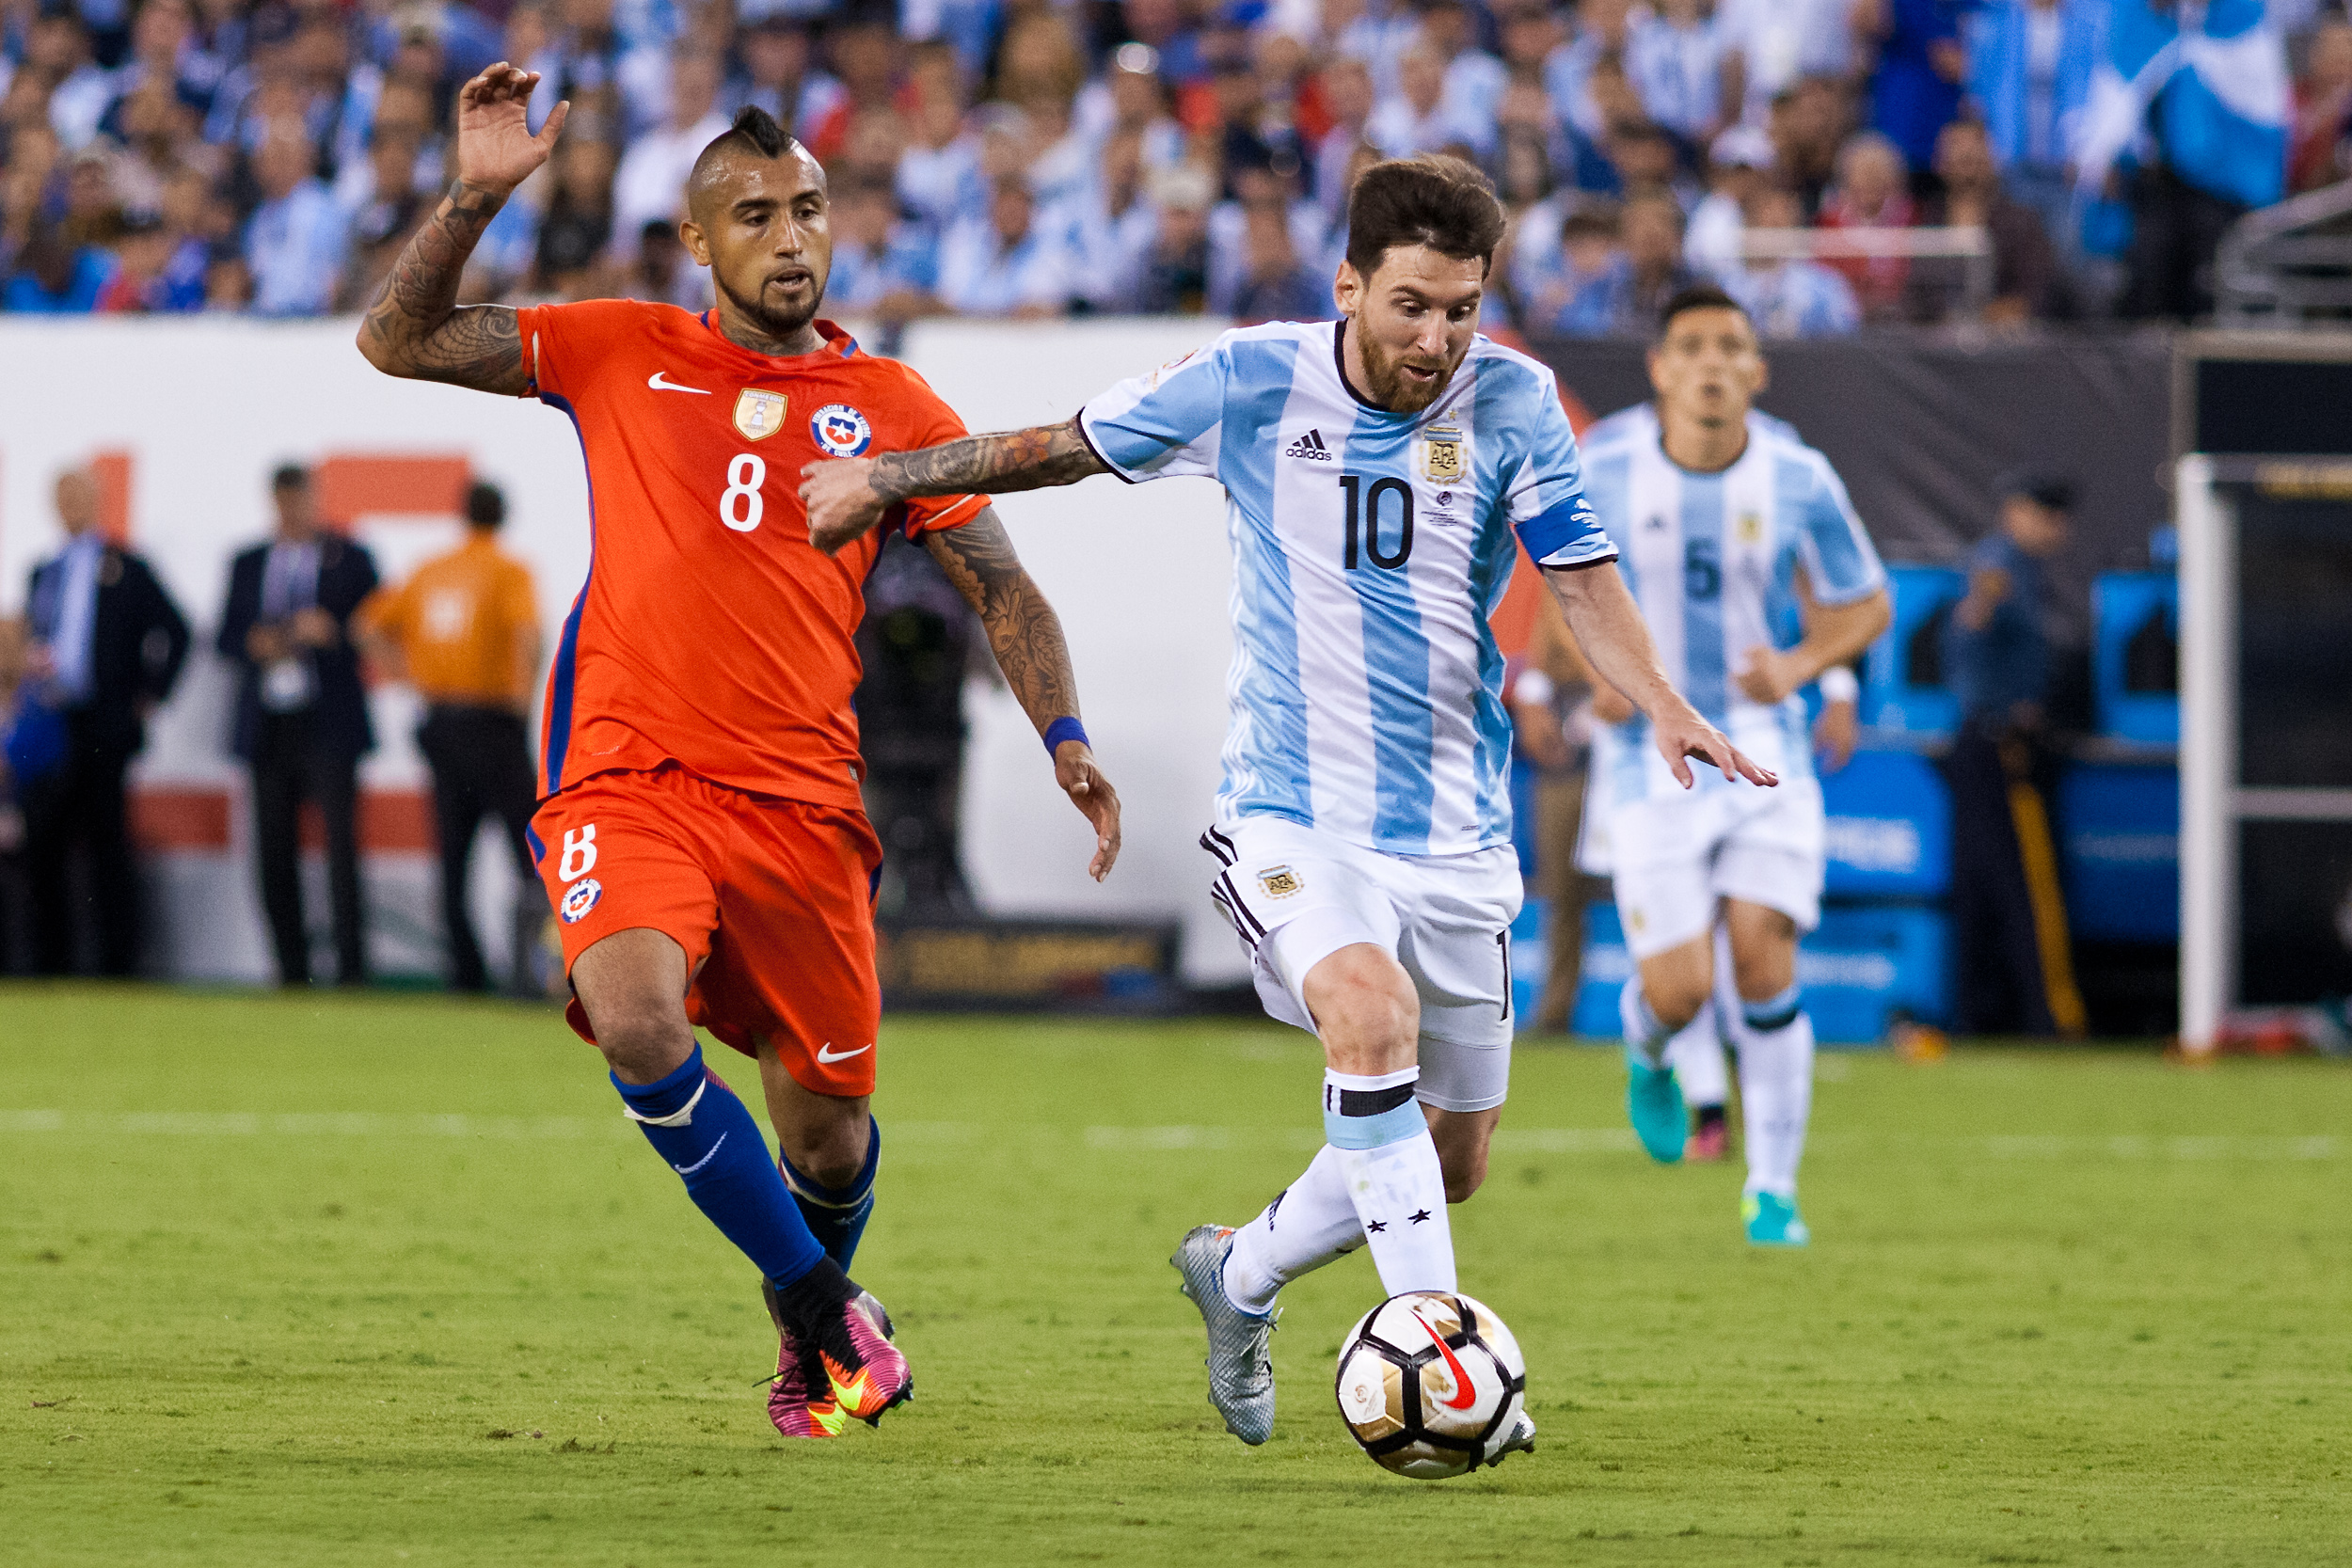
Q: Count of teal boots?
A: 2